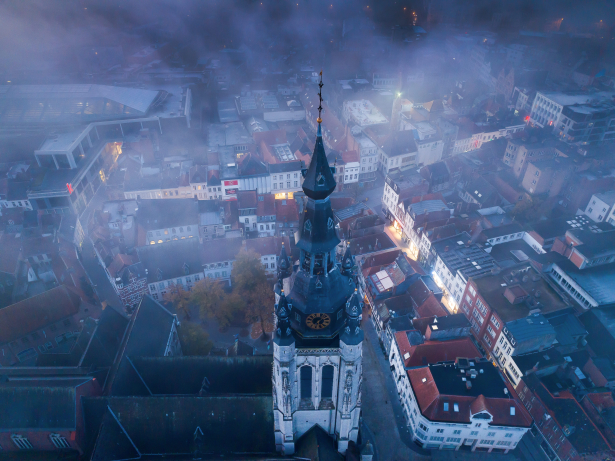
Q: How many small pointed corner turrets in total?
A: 4